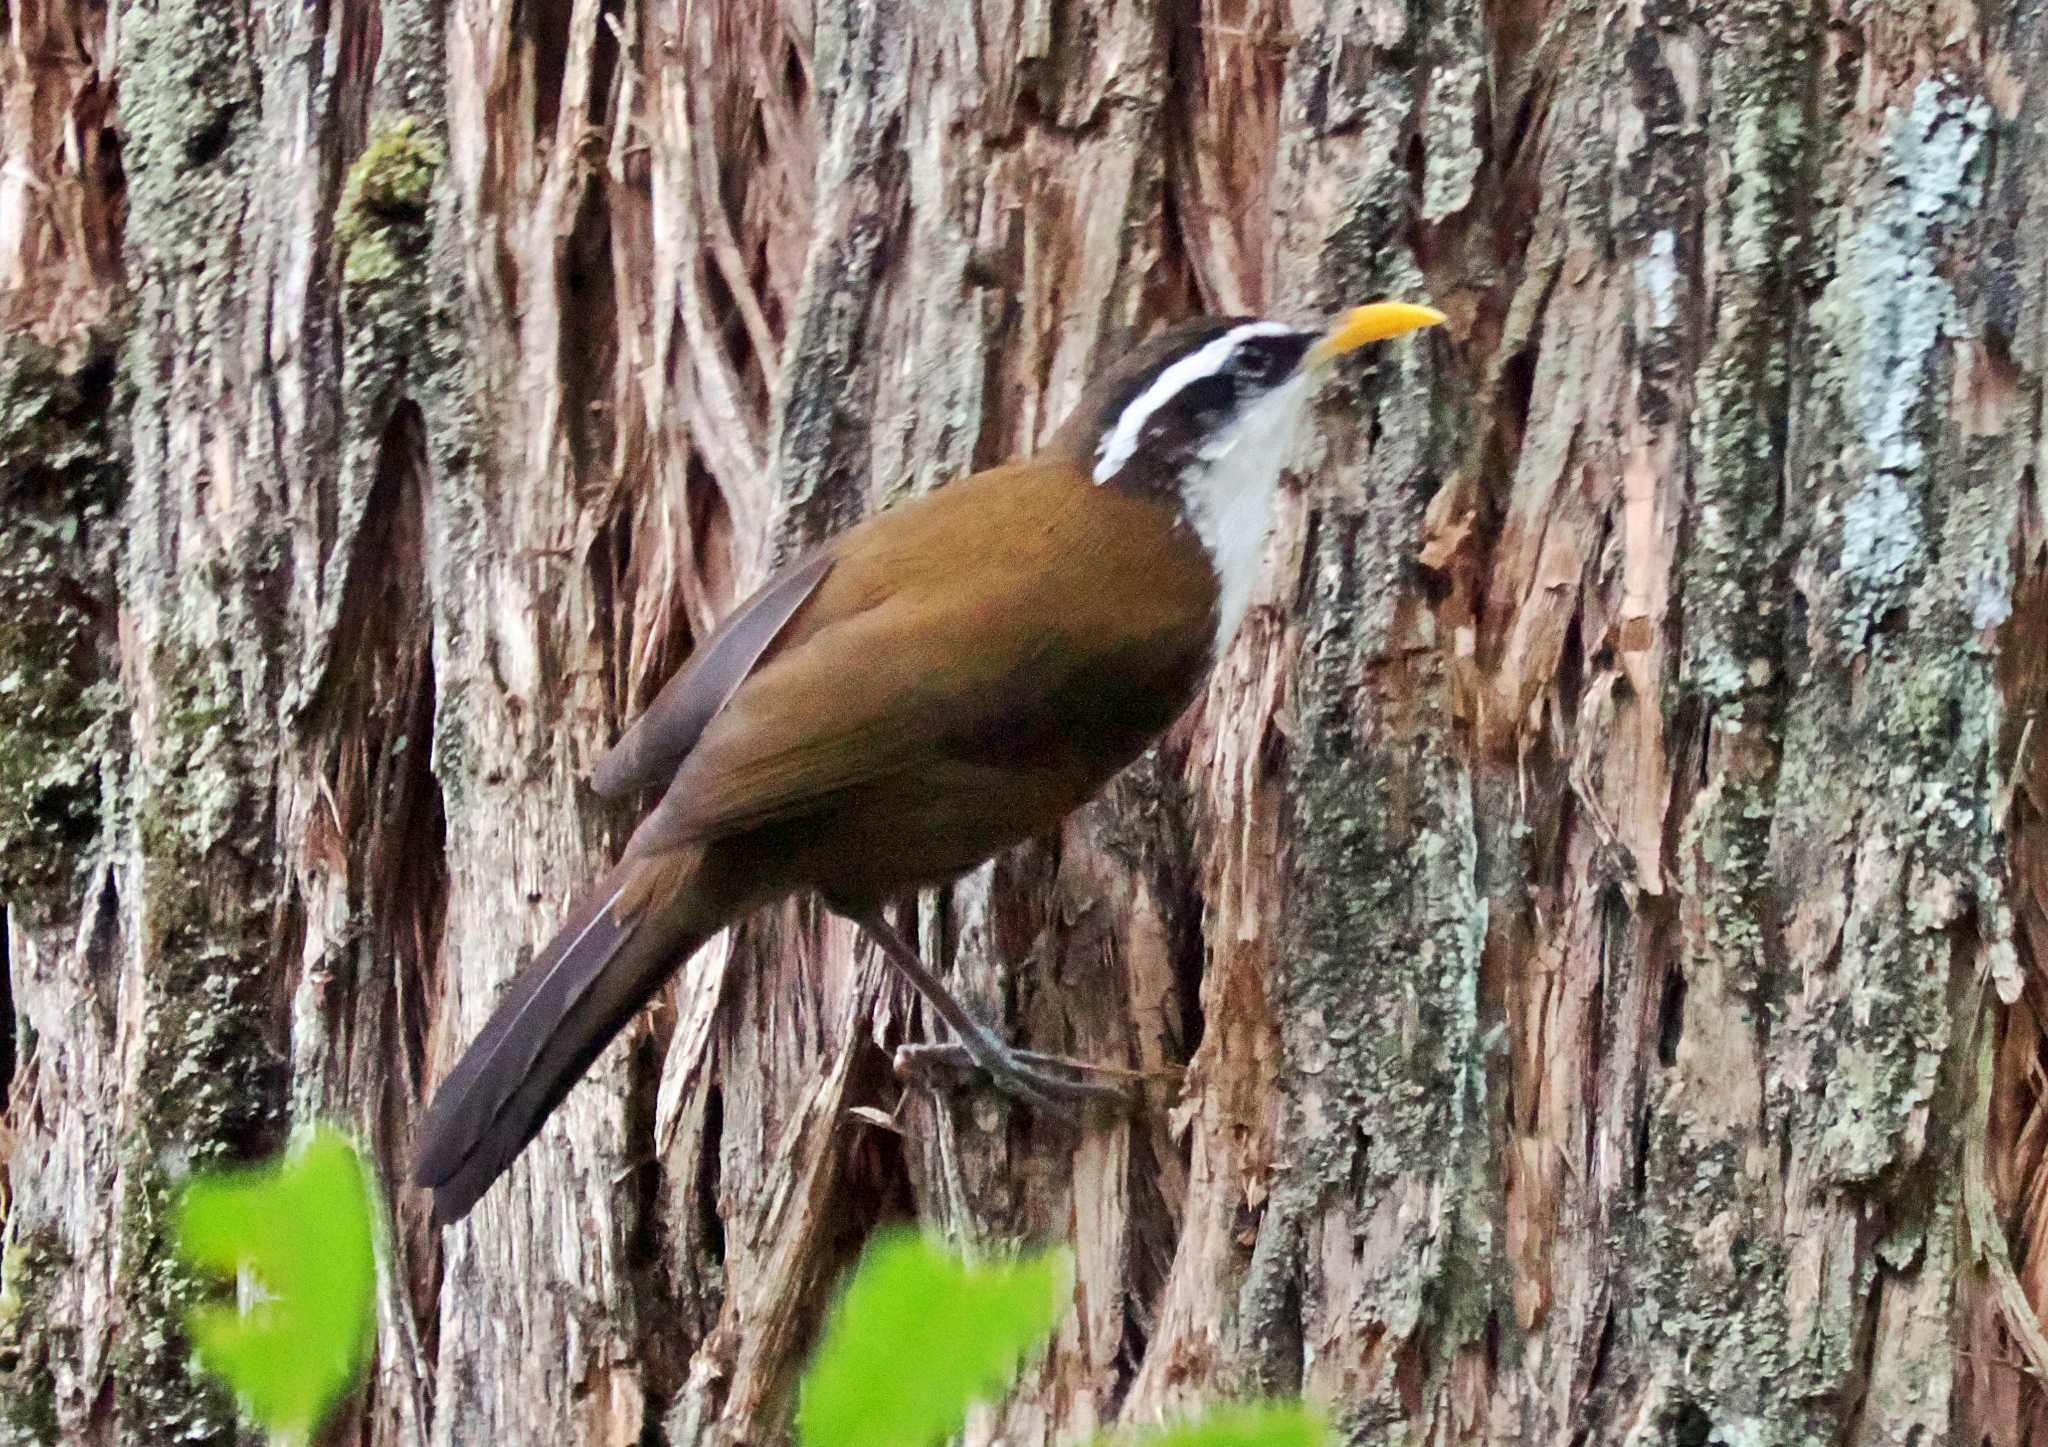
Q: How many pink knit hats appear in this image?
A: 0